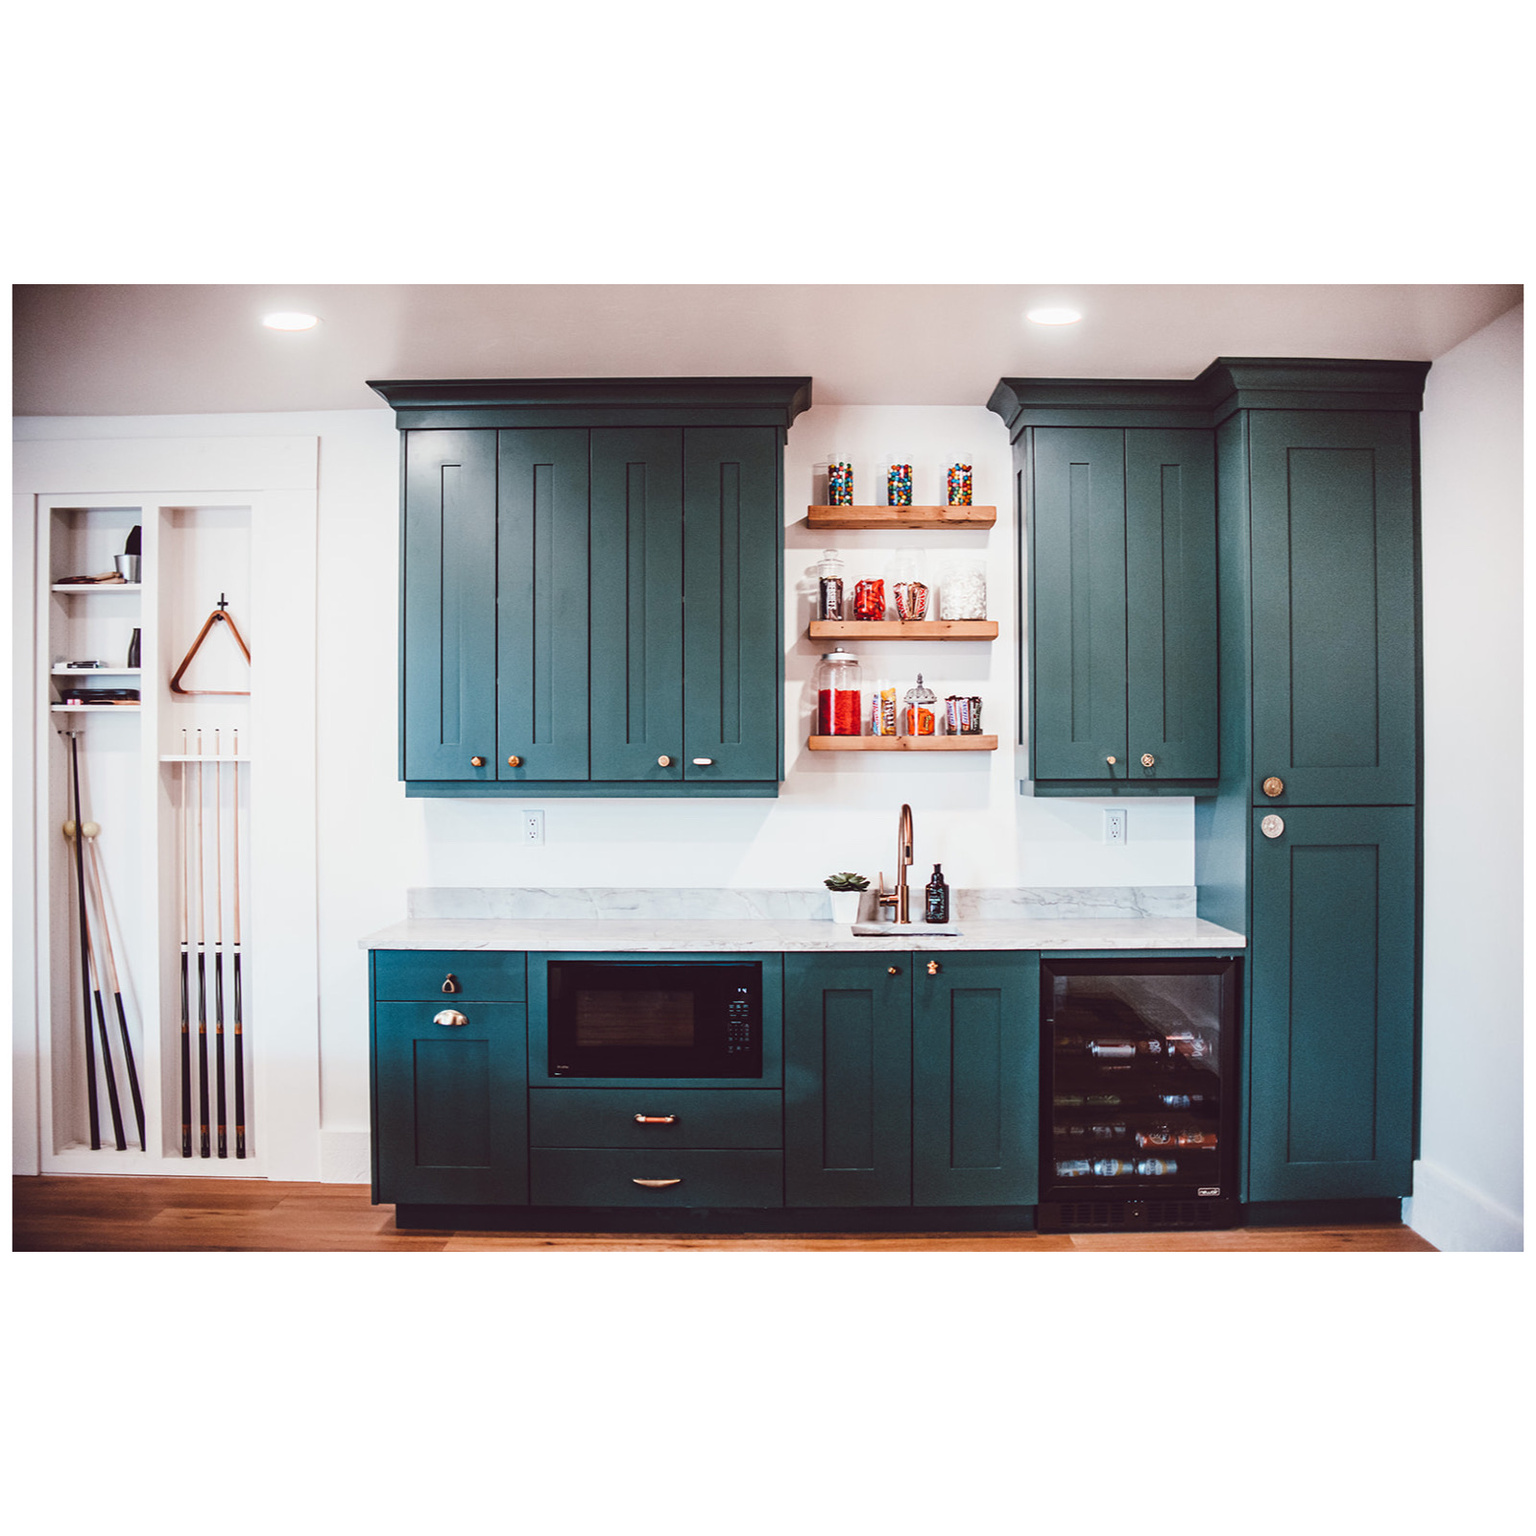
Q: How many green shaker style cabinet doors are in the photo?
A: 11